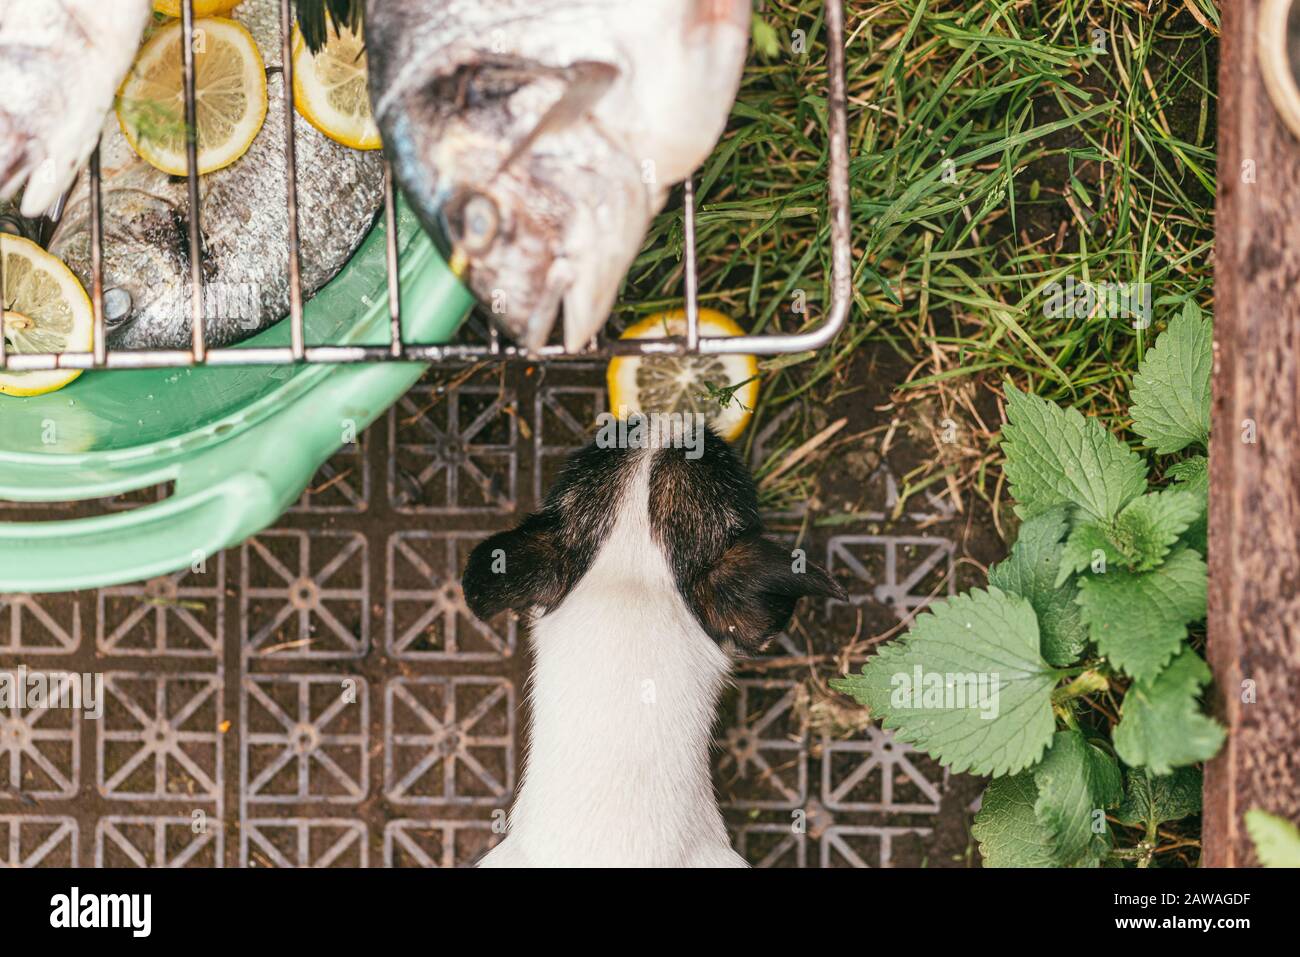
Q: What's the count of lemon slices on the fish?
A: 4